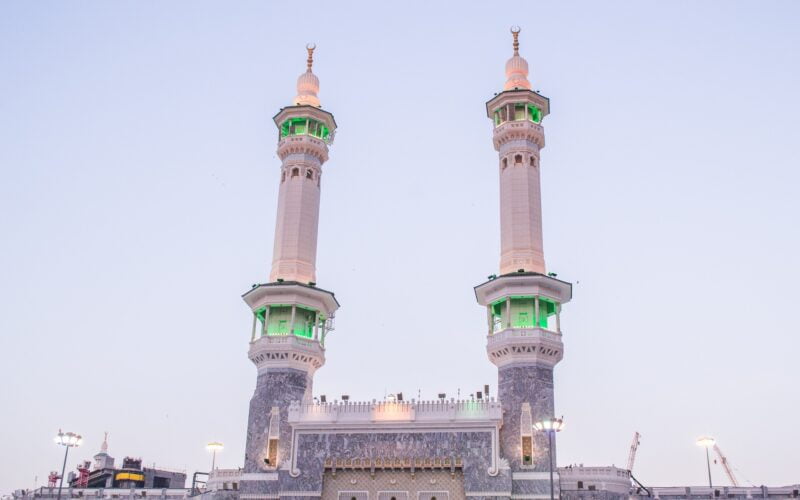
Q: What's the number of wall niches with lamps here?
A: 2